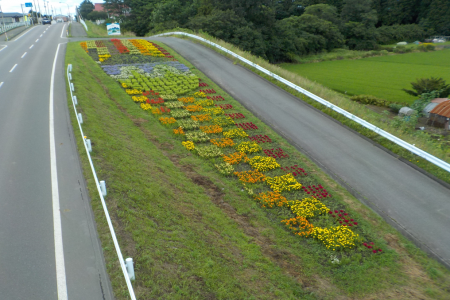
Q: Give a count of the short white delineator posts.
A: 8